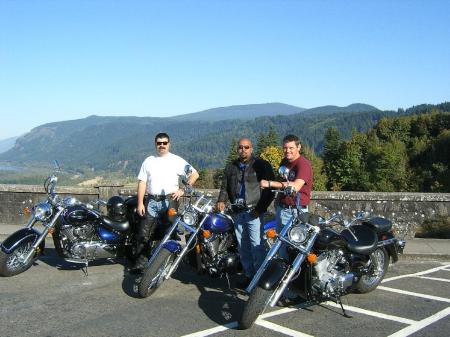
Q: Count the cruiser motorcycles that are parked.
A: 3